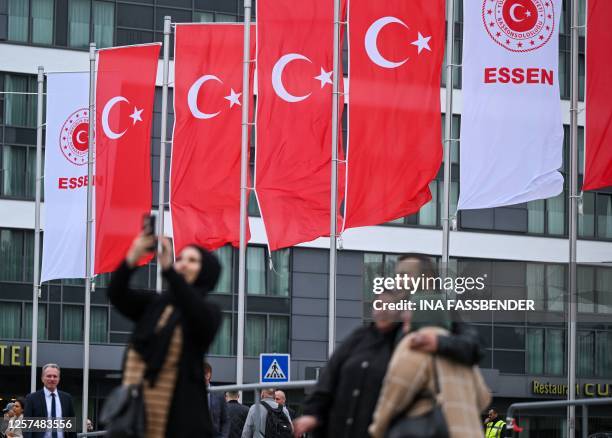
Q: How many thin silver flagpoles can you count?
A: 7